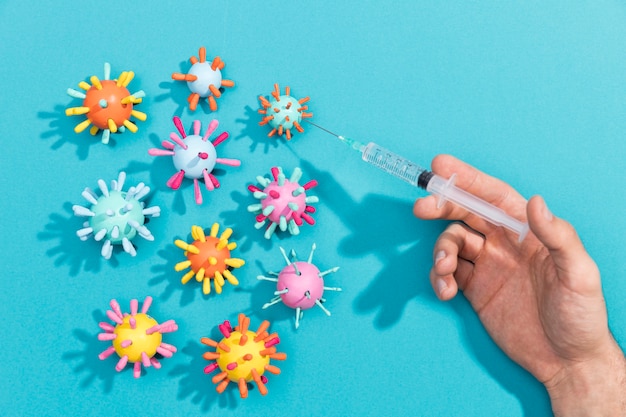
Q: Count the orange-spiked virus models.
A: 3